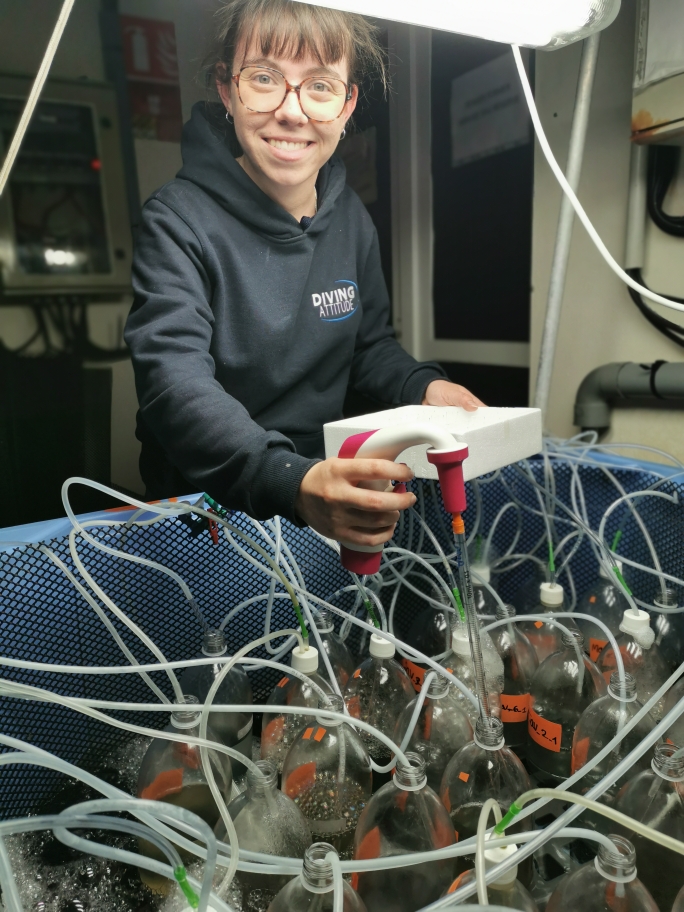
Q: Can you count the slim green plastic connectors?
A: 9